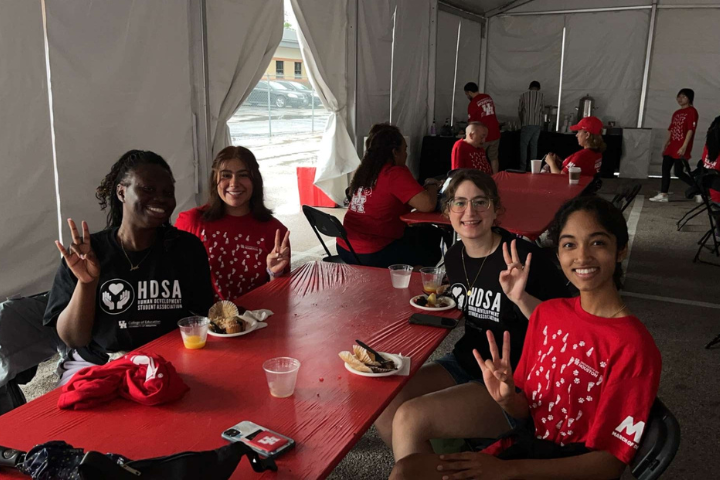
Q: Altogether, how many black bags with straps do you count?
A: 1